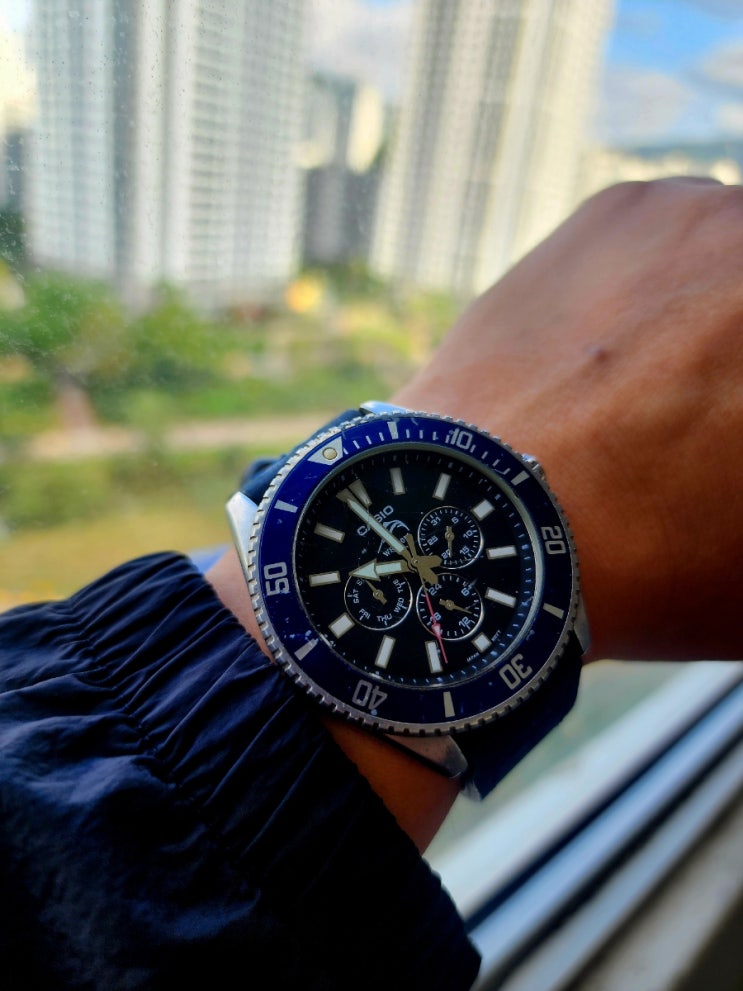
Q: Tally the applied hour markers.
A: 12